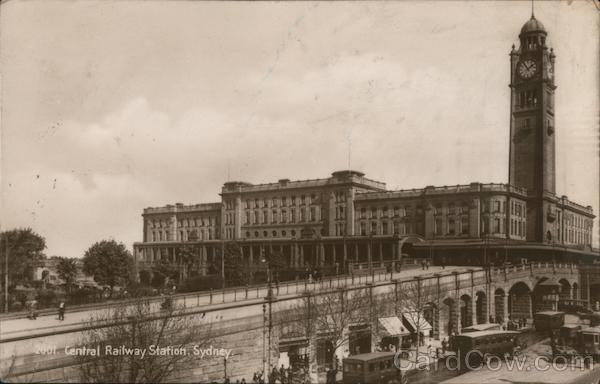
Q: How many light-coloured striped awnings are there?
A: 2